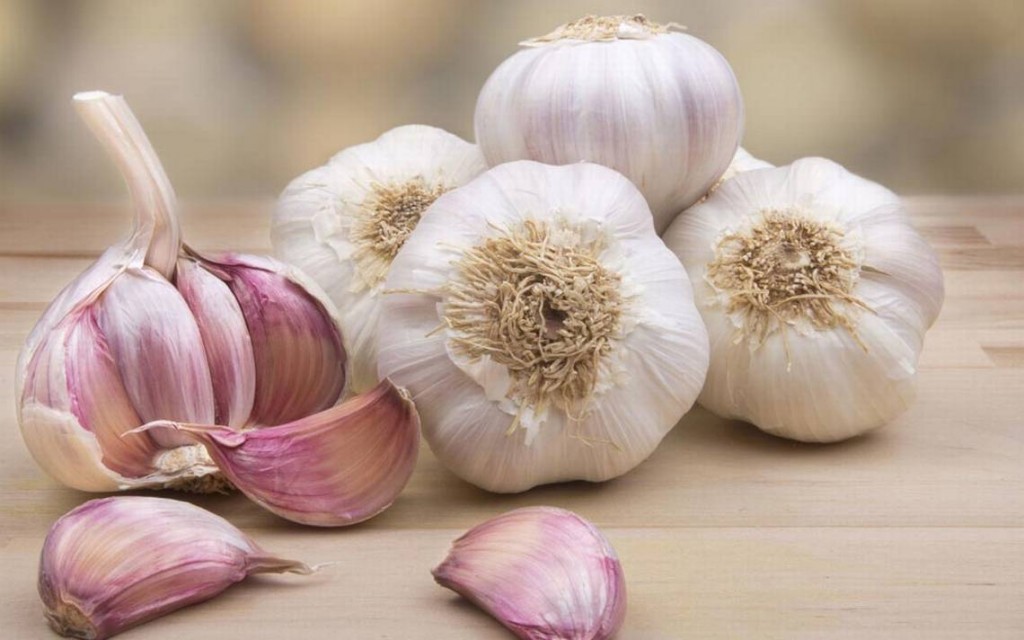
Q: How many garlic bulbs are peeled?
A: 1